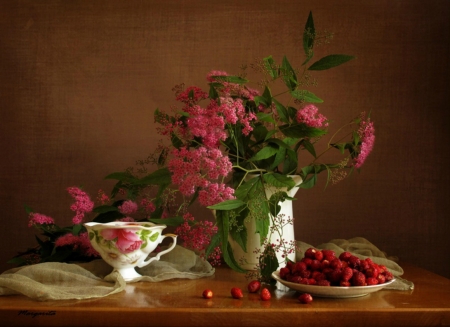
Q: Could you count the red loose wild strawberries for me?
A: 5